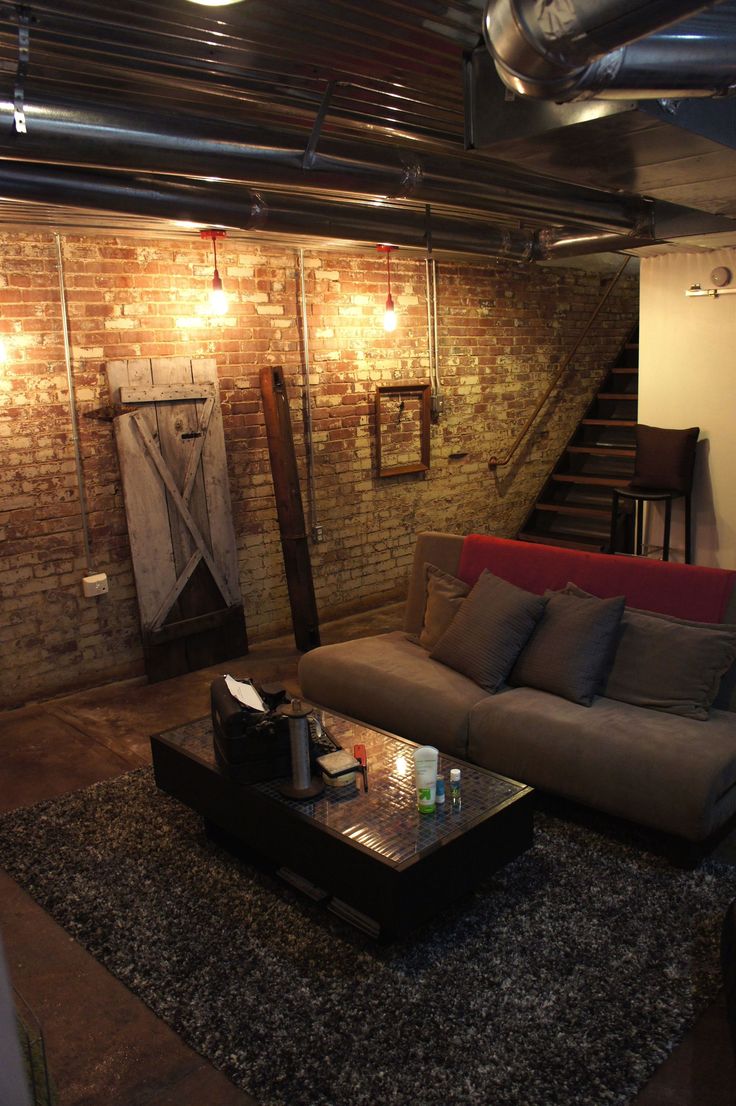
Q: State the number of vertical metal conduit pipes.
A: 4